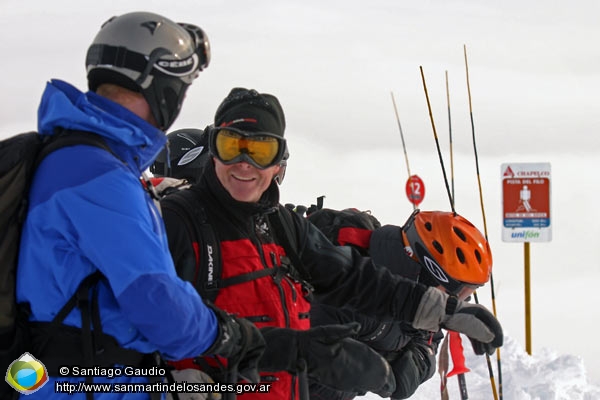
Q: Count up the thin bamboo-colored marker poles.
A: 4